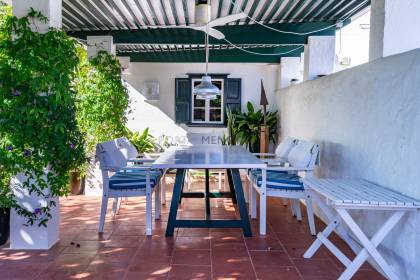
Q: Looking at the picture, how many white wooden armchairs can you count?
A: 4